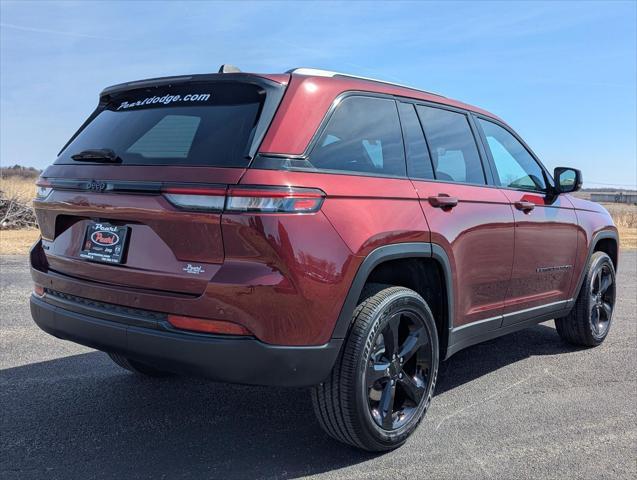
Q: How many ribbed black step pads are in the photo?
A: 1